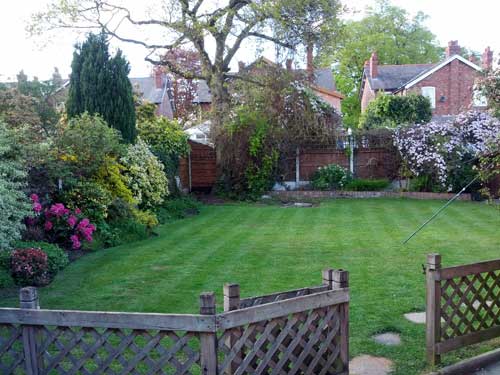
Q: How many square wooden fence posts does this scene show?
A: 6